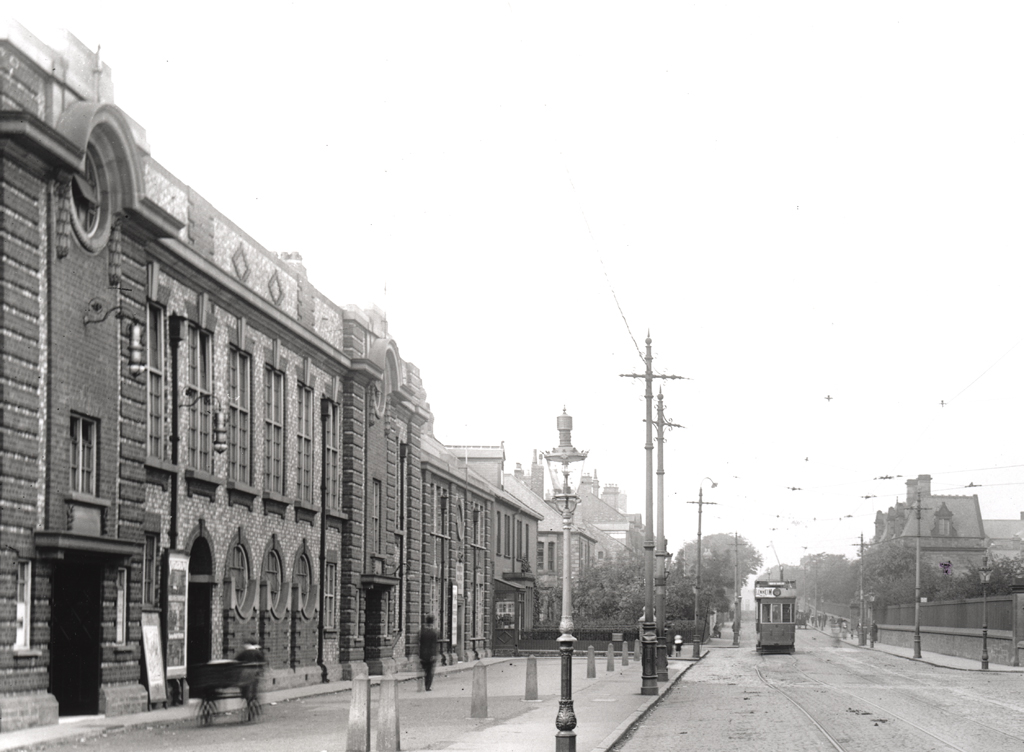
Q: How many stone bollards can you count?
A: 8